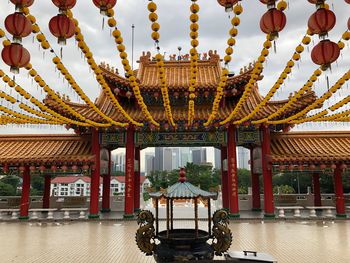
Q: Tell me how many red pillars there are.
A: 12